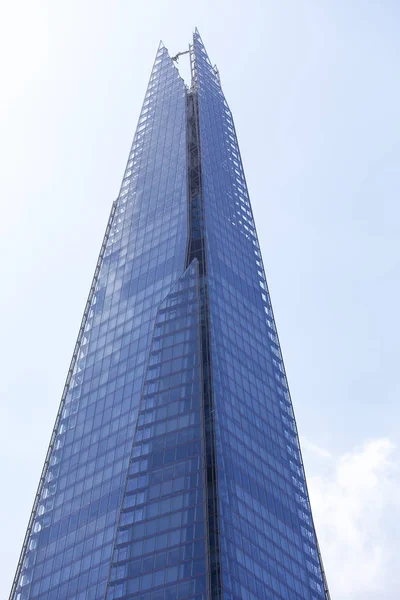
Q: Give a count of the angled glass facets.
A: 3